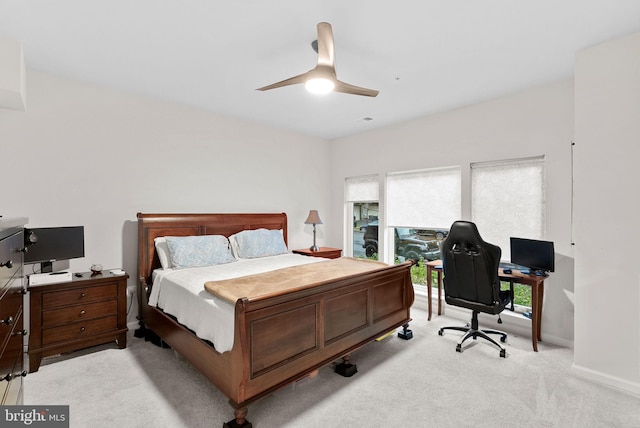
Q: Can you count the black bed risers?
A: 4